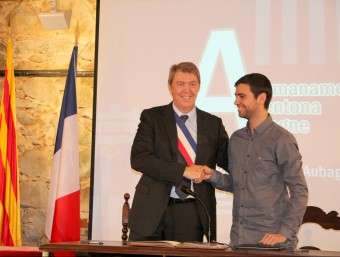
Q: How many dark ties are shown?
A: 1